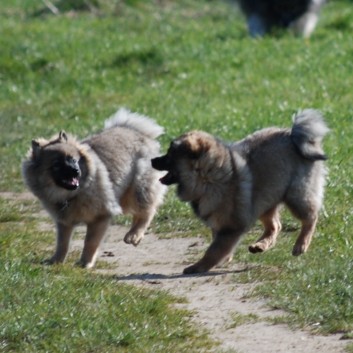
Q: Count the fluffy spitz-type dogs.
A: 2